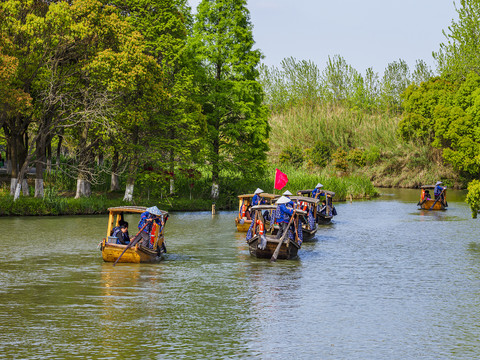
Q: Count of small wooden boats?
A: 6